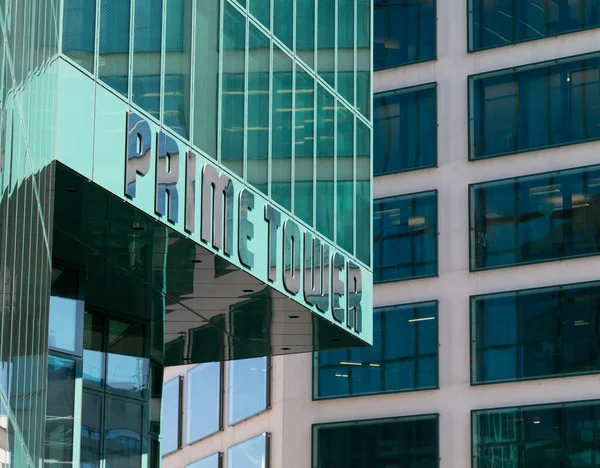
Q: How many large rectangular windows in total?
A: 10